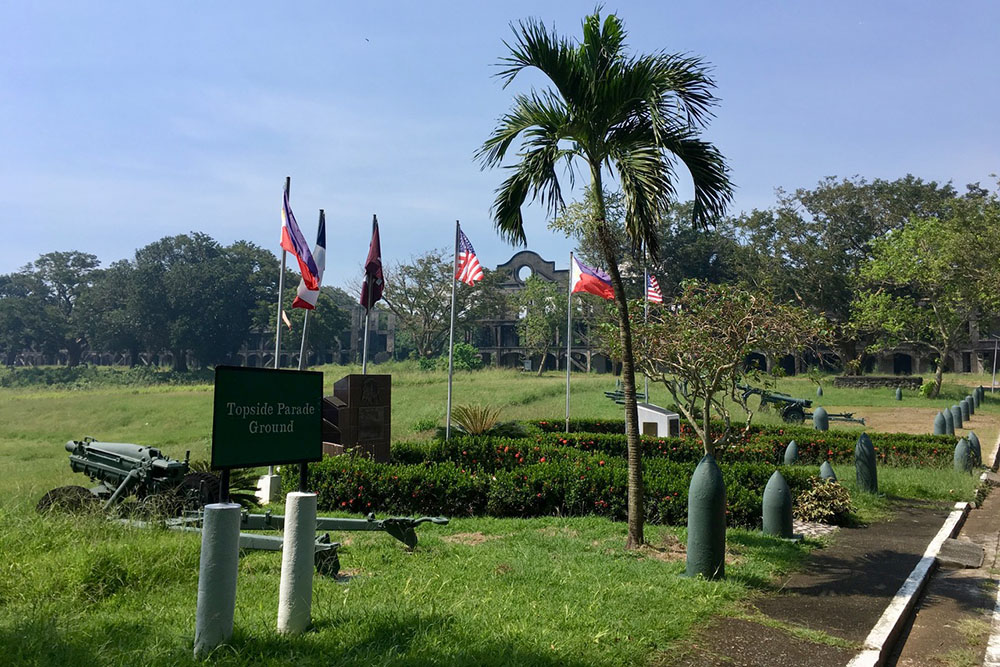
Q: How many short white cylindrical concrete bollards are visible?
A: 2